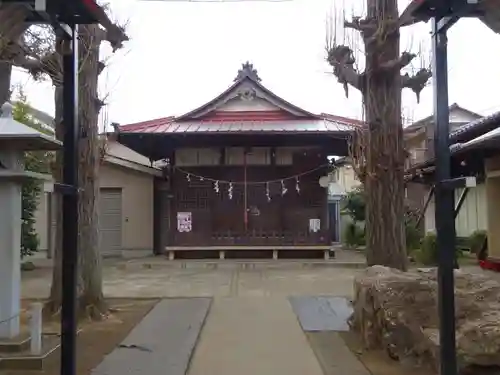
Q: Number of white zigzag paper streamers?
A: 7